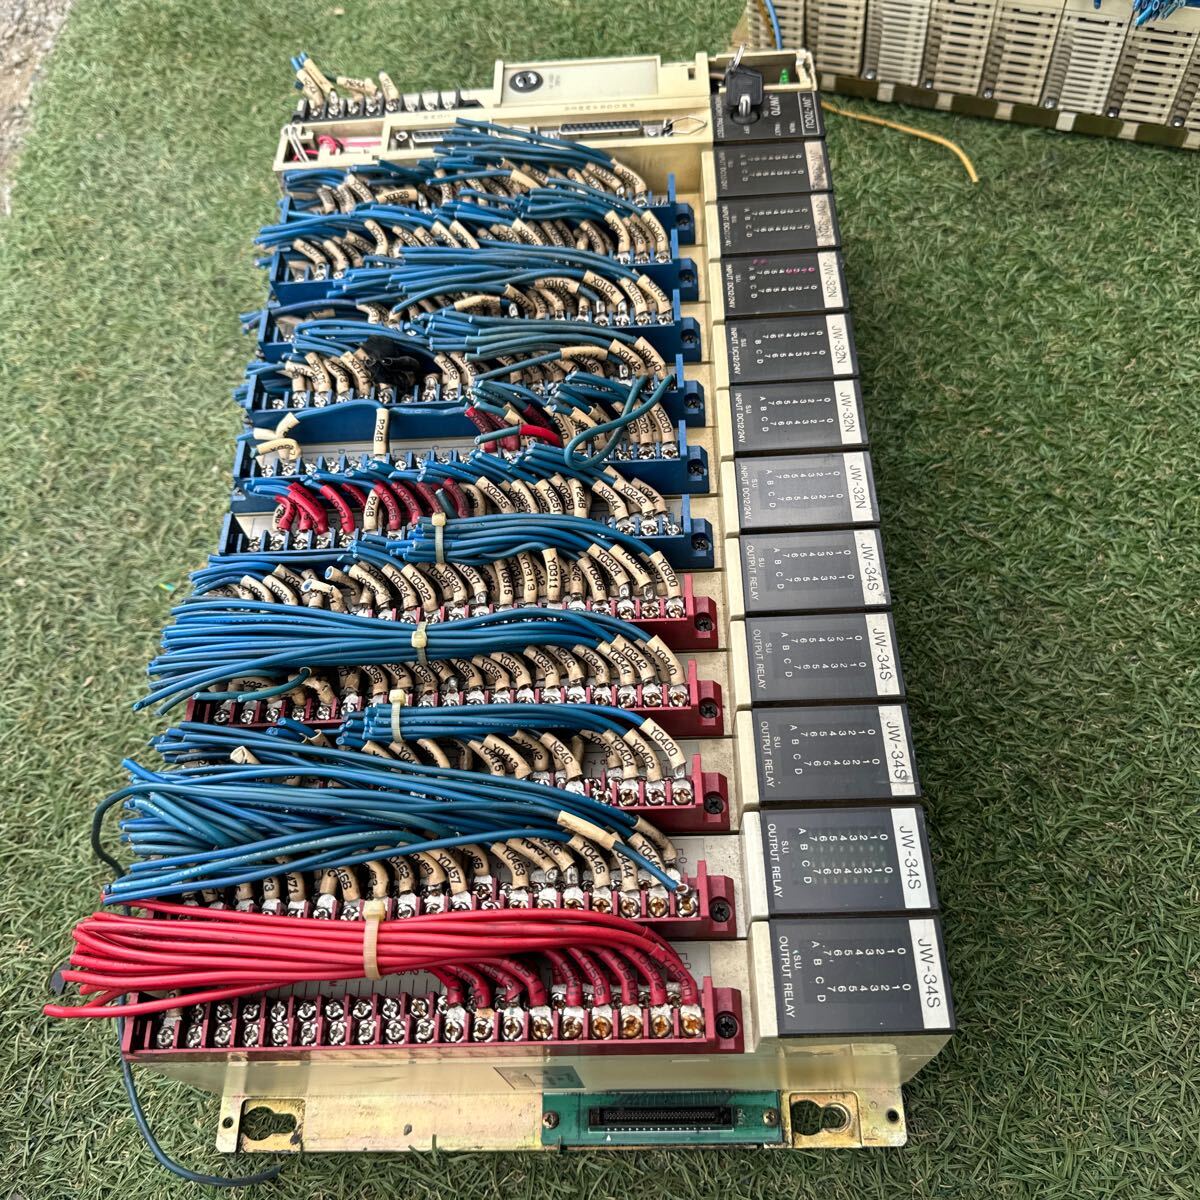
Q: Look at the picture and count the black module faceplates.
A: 12